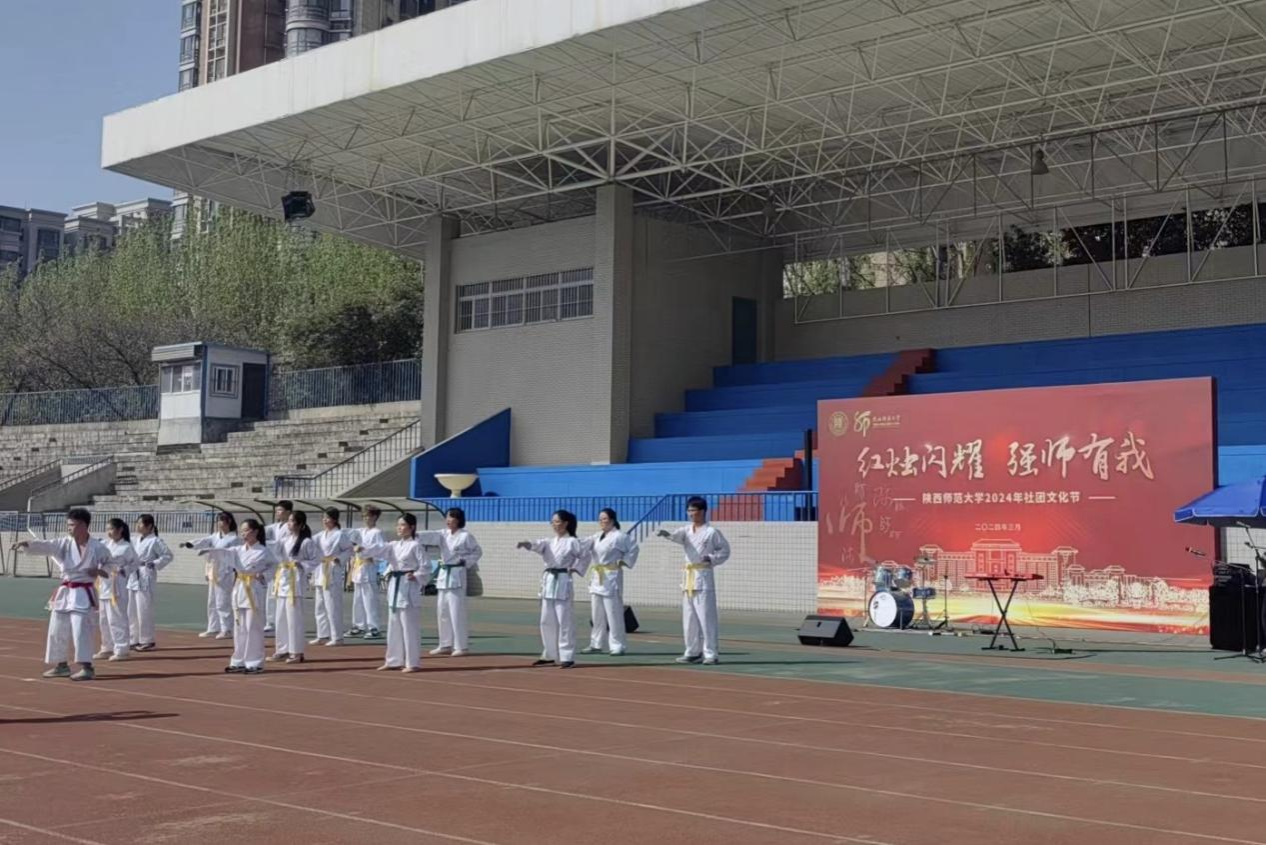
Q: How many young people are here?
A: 14